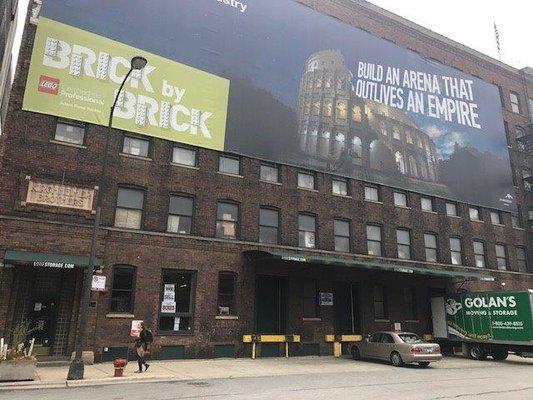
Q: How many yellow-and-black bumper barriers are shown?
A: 2